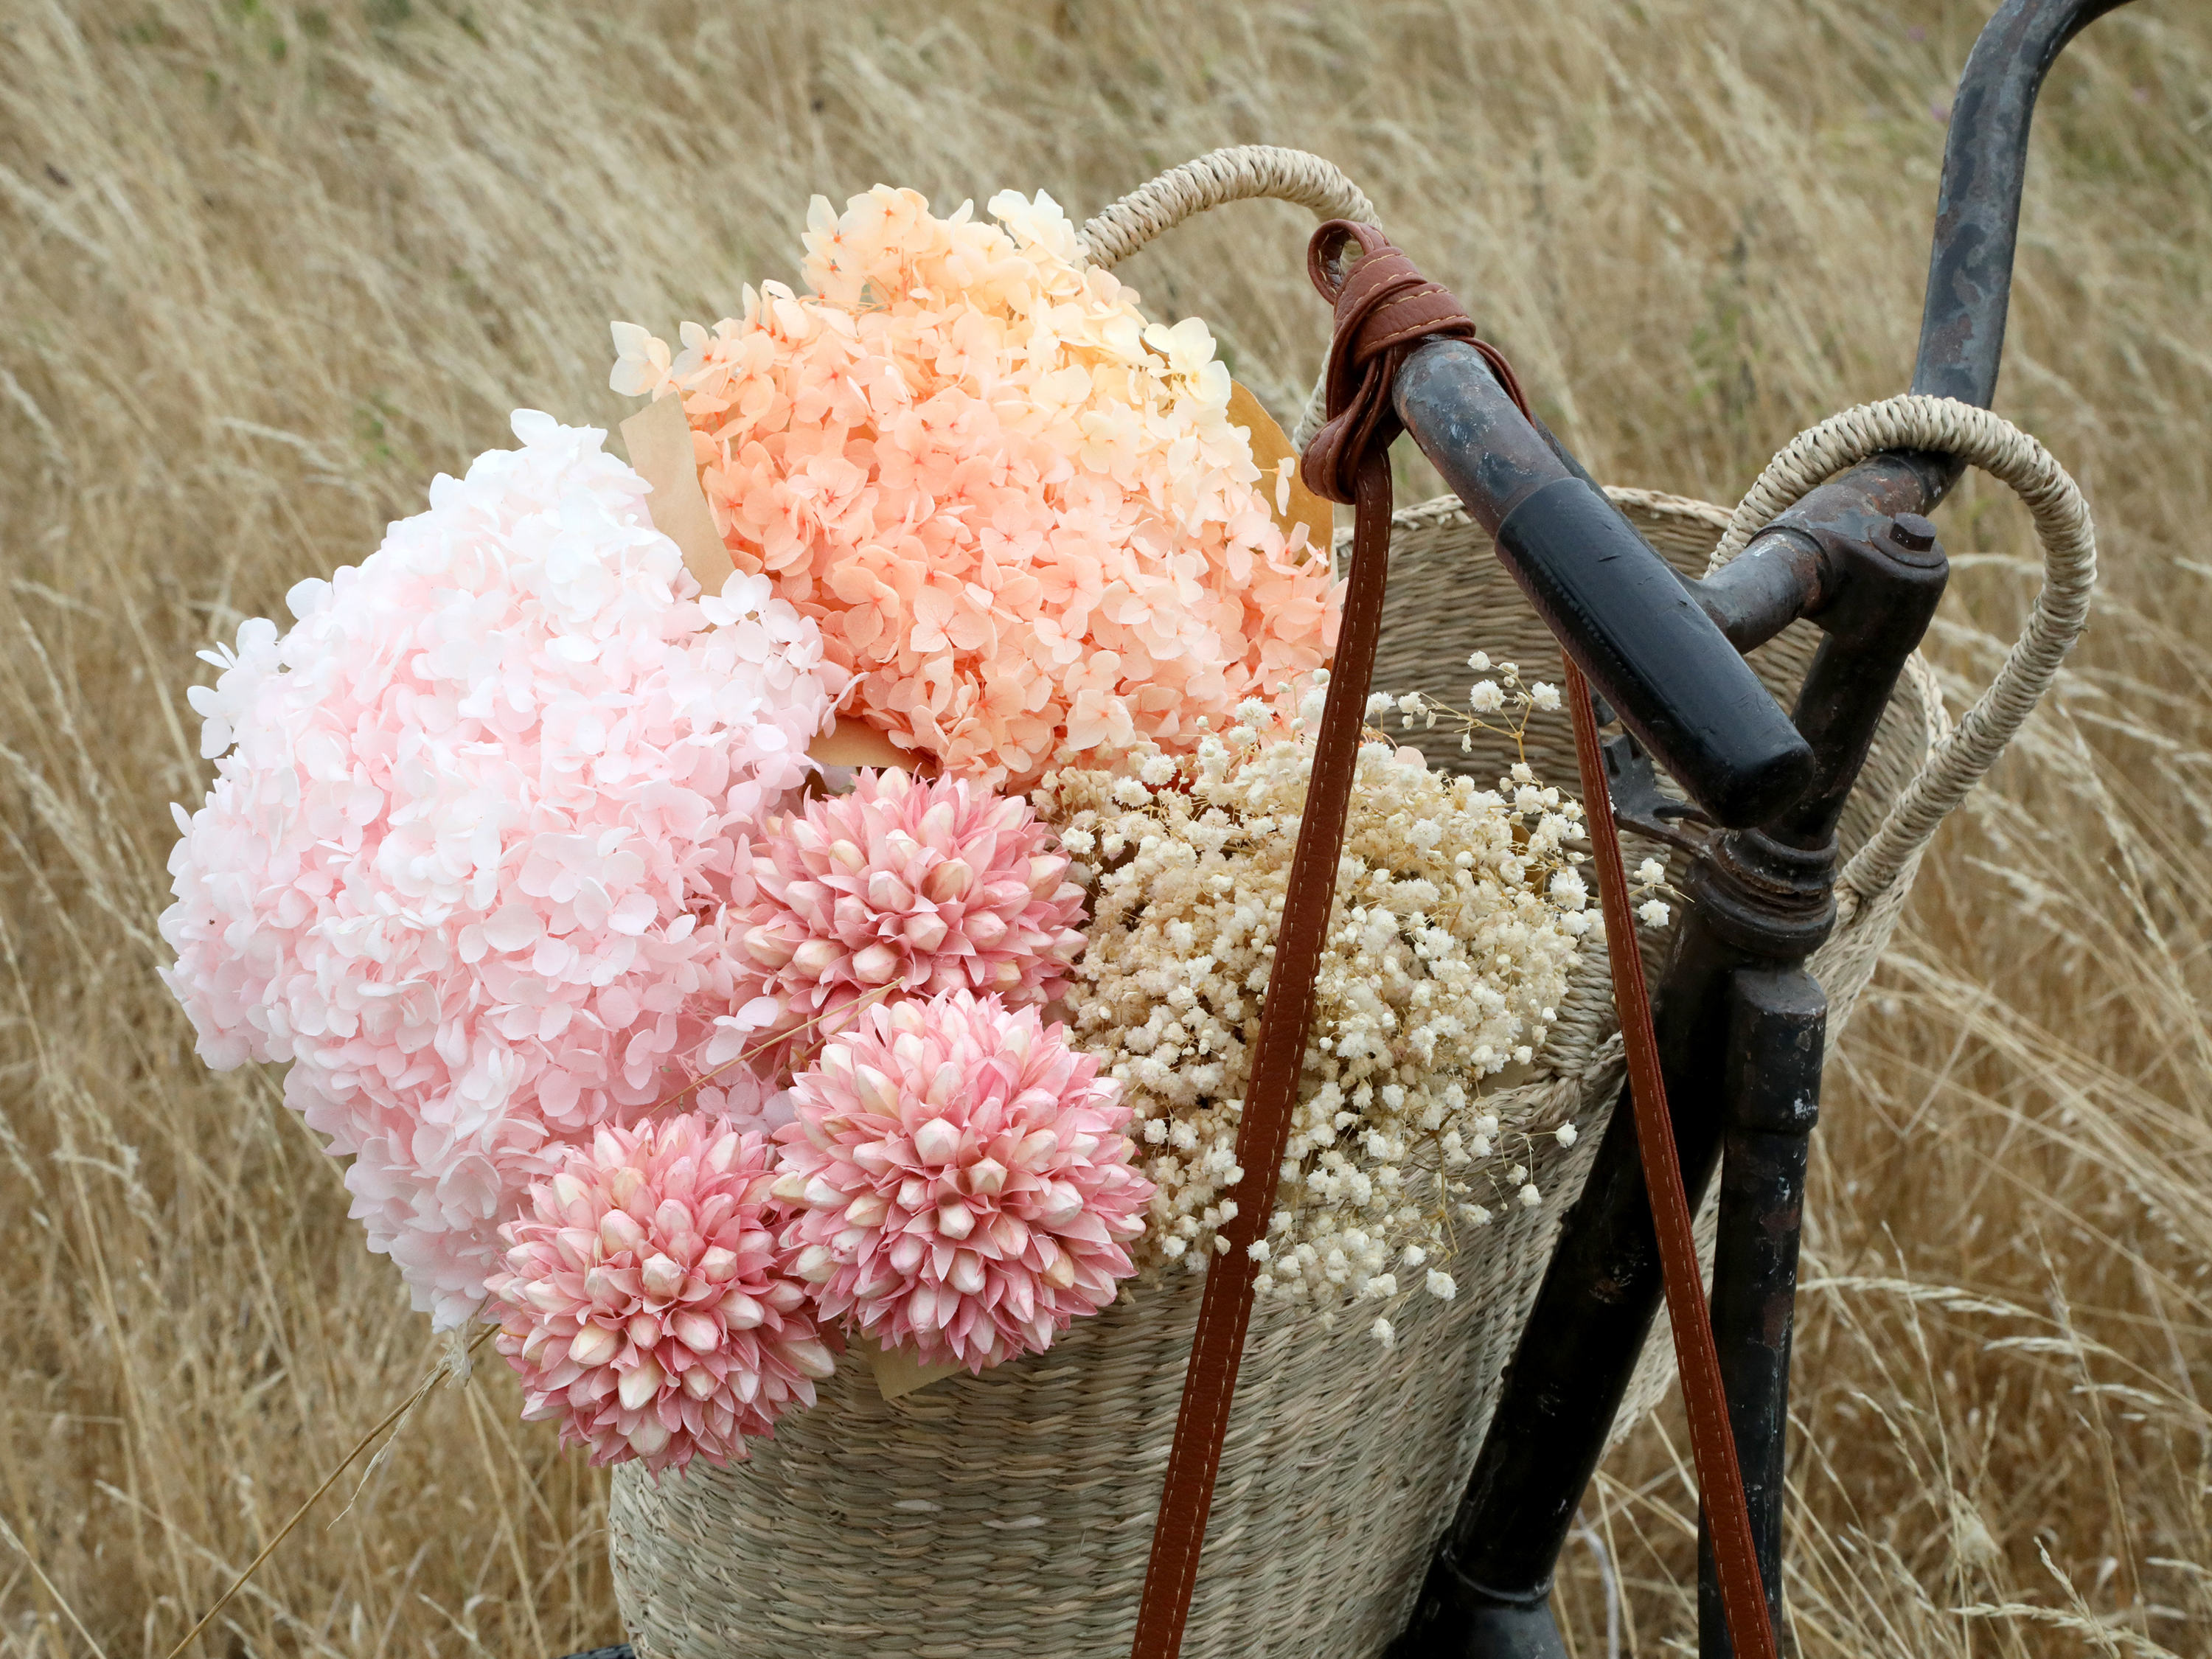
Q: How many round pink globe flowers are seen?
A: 3